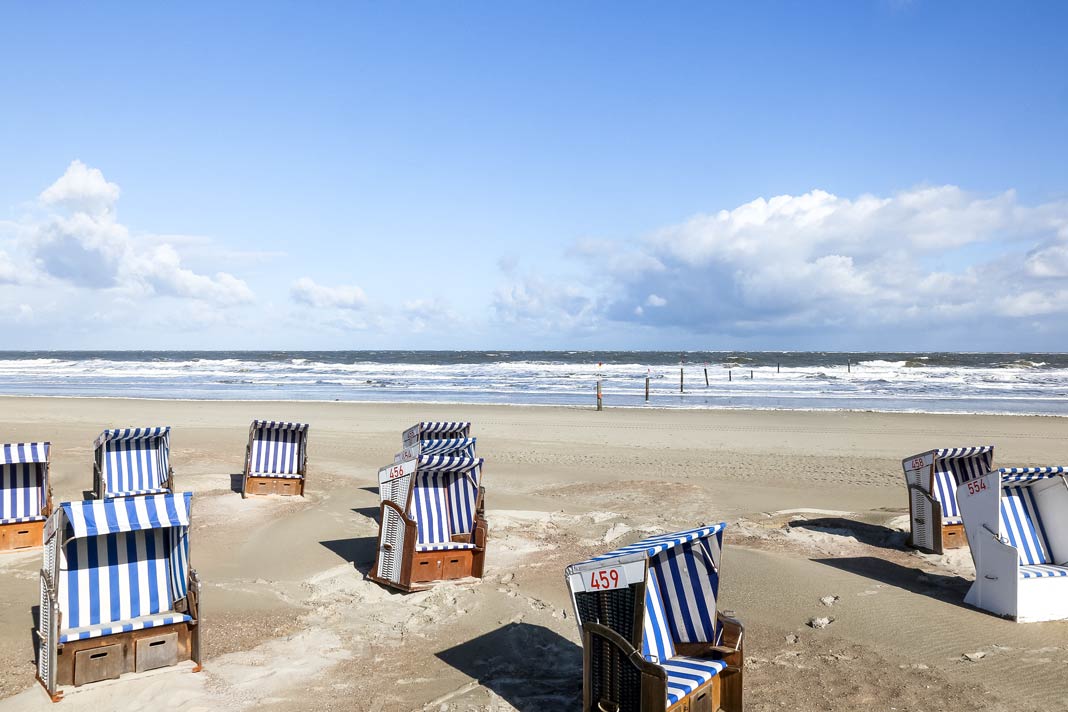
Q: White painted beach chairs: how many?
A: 1